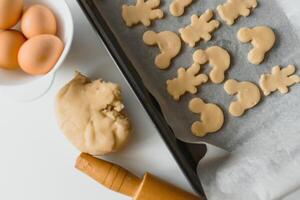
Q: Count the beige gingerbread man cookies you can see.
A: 5